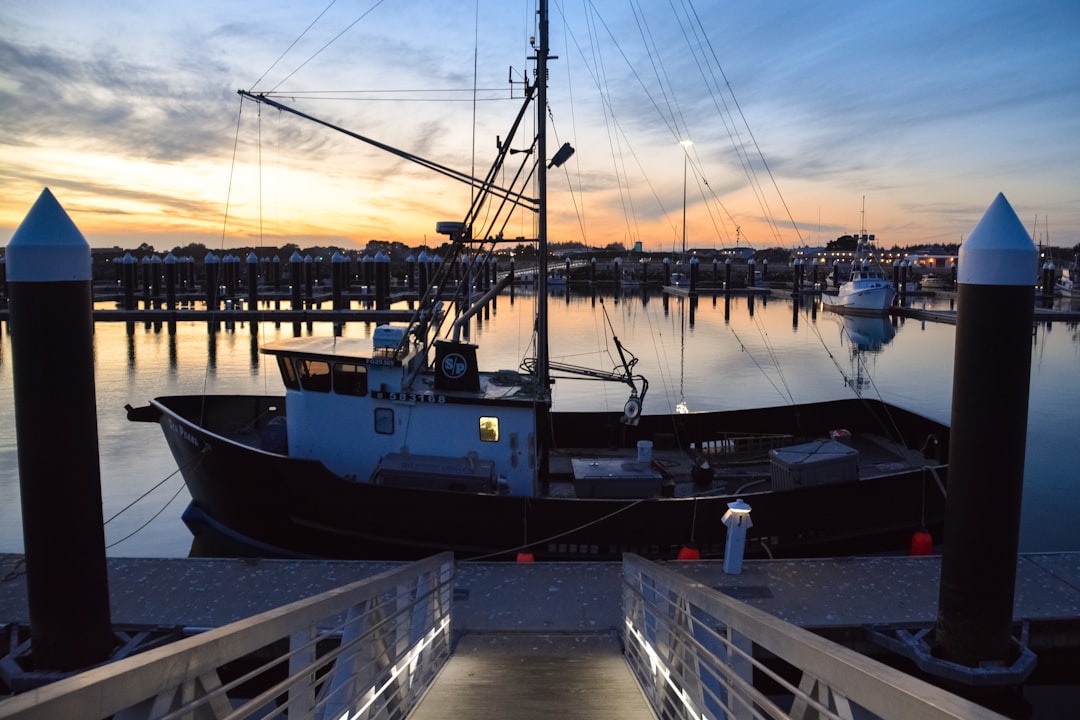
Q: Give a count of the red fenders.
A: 3